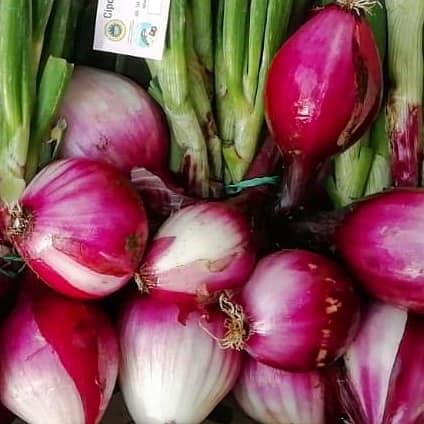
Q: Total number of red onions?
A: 10